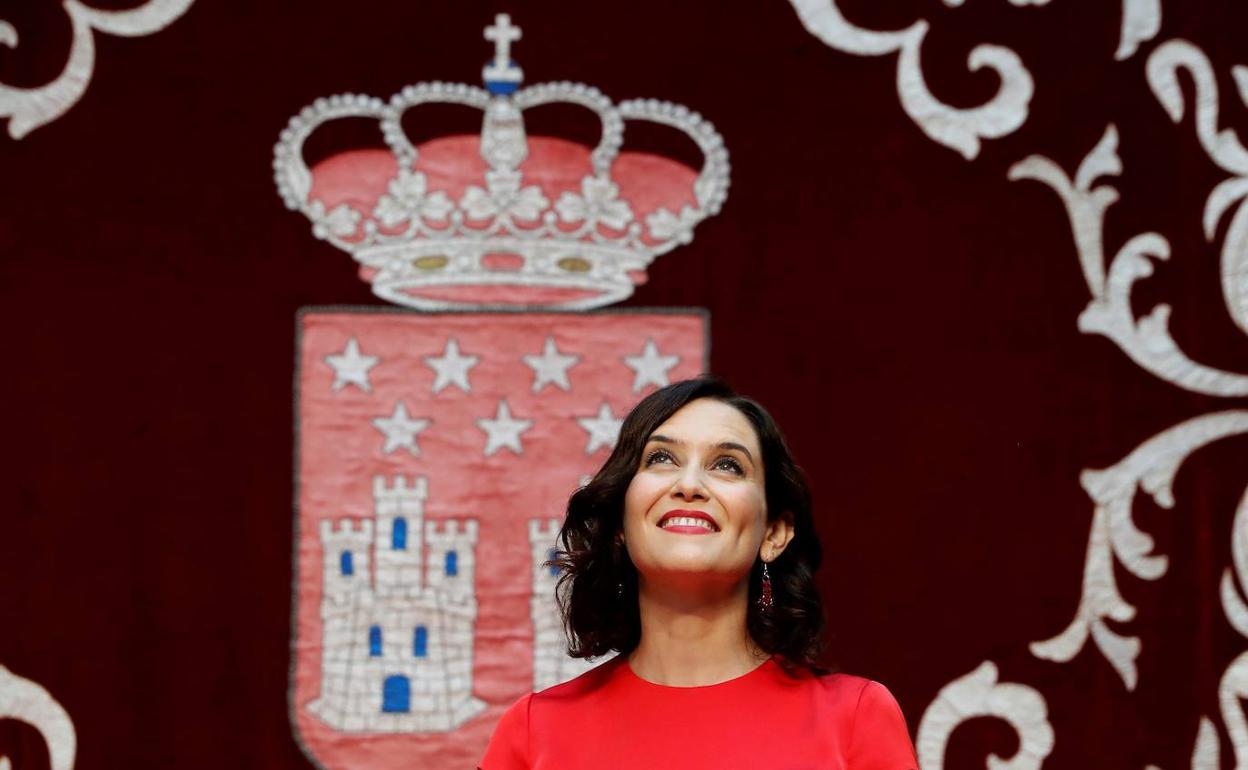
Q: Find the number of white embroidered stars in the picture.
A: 7